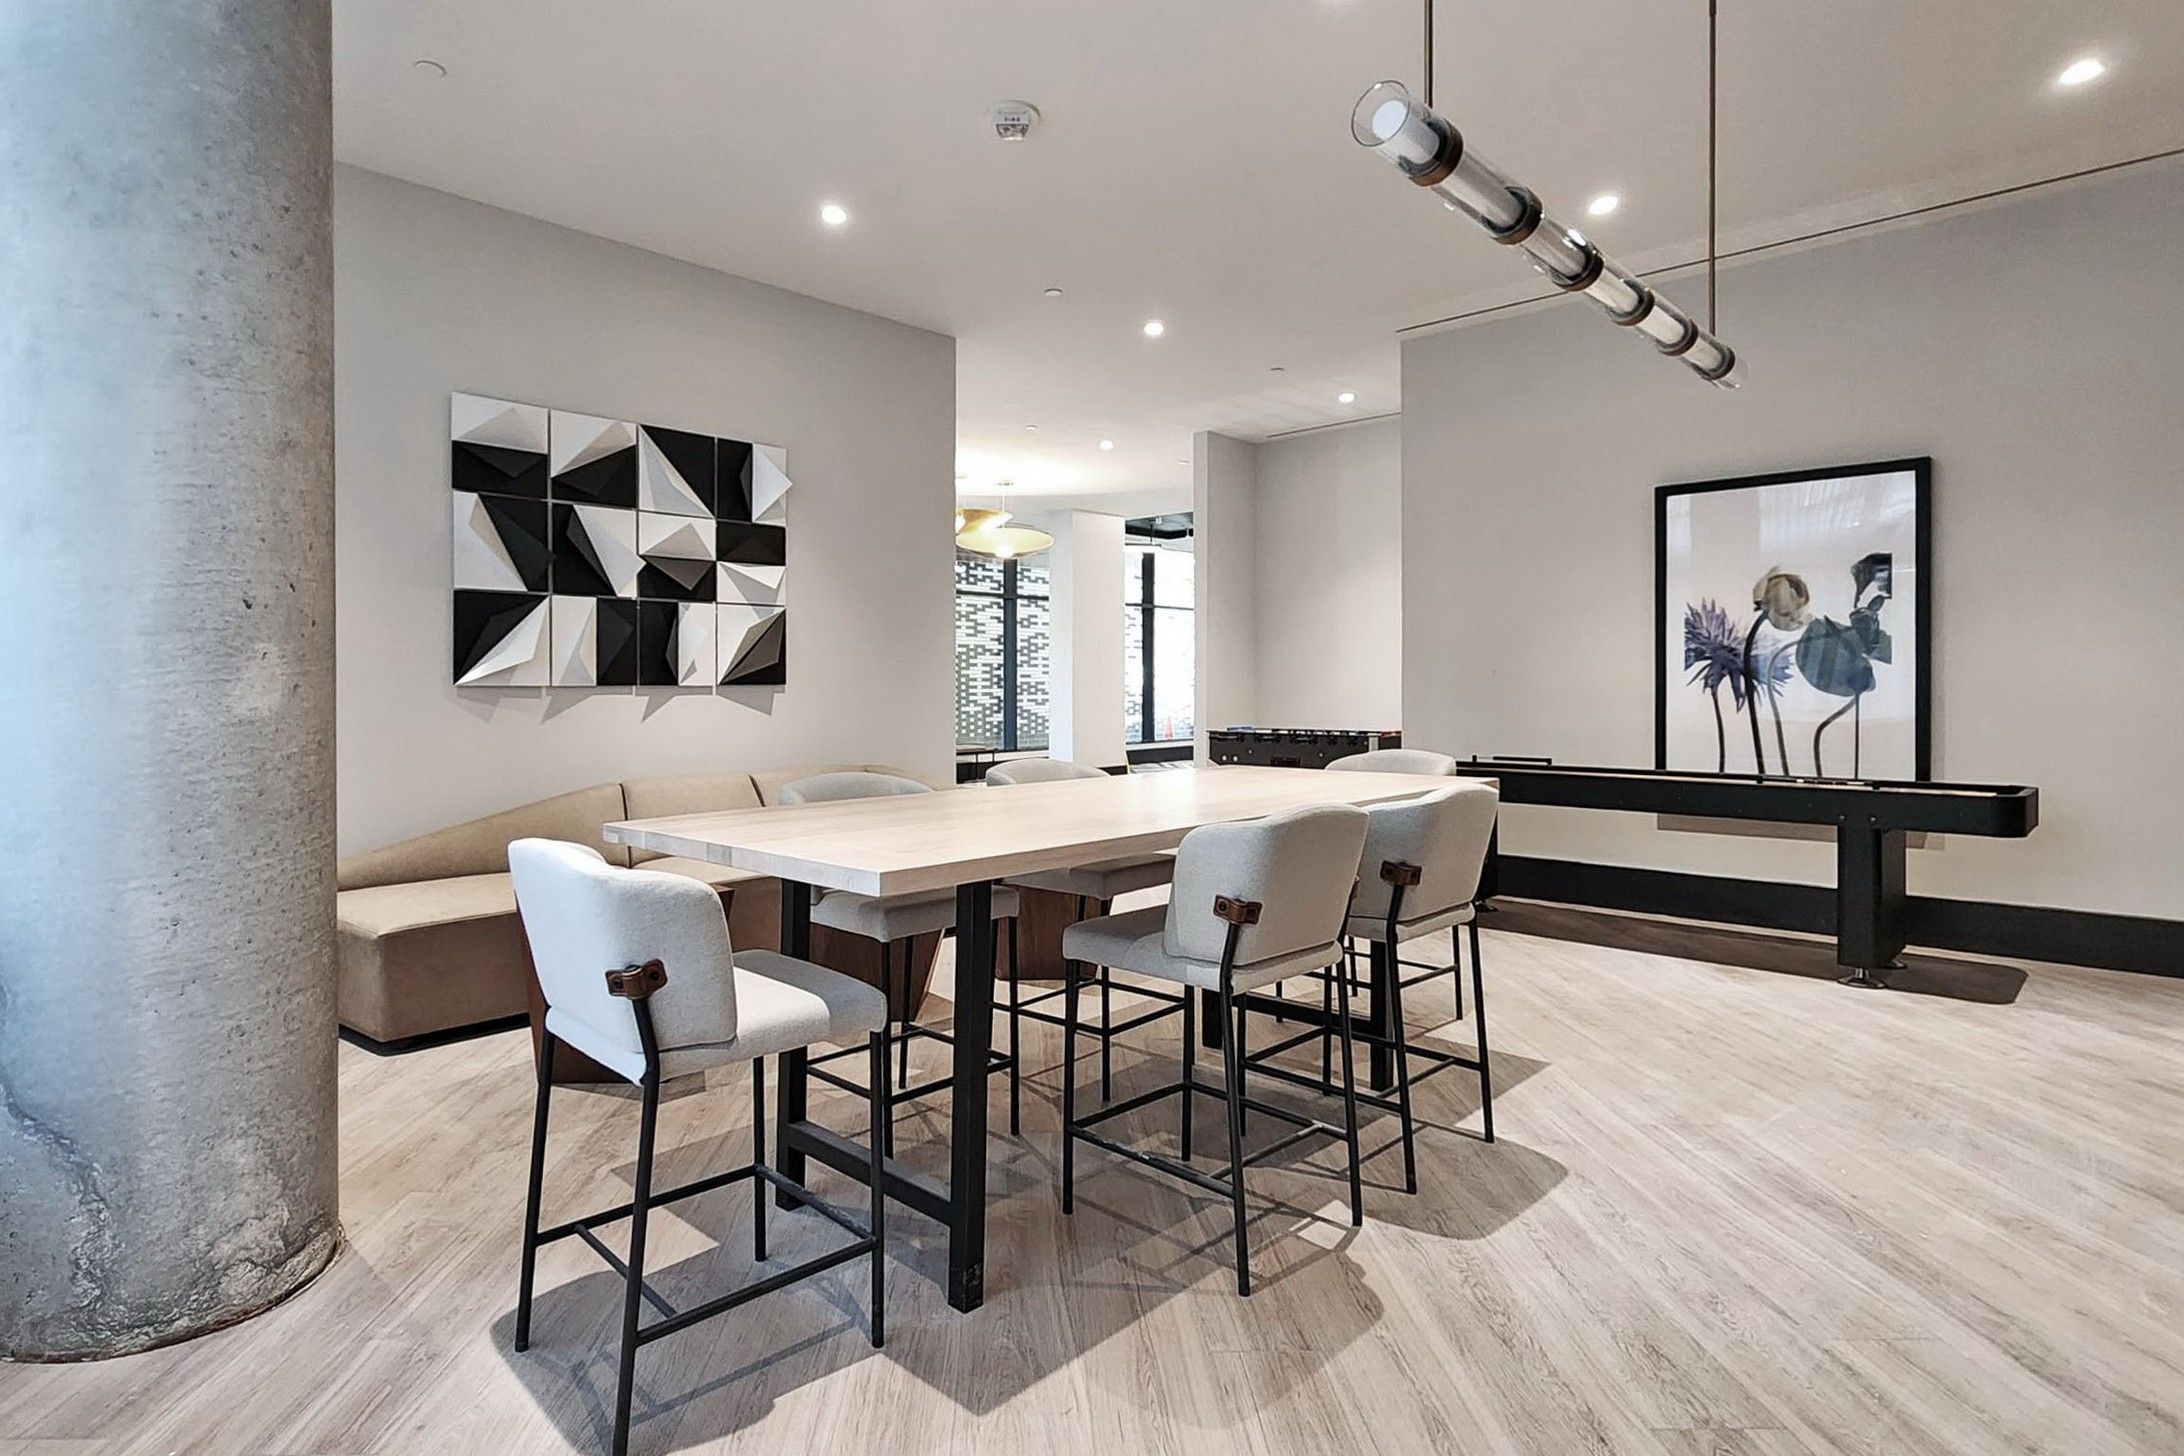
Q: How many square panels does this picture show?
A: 12